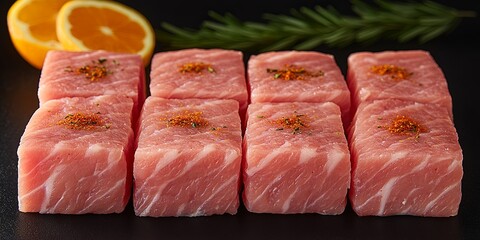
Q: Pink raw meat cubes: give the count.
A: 8